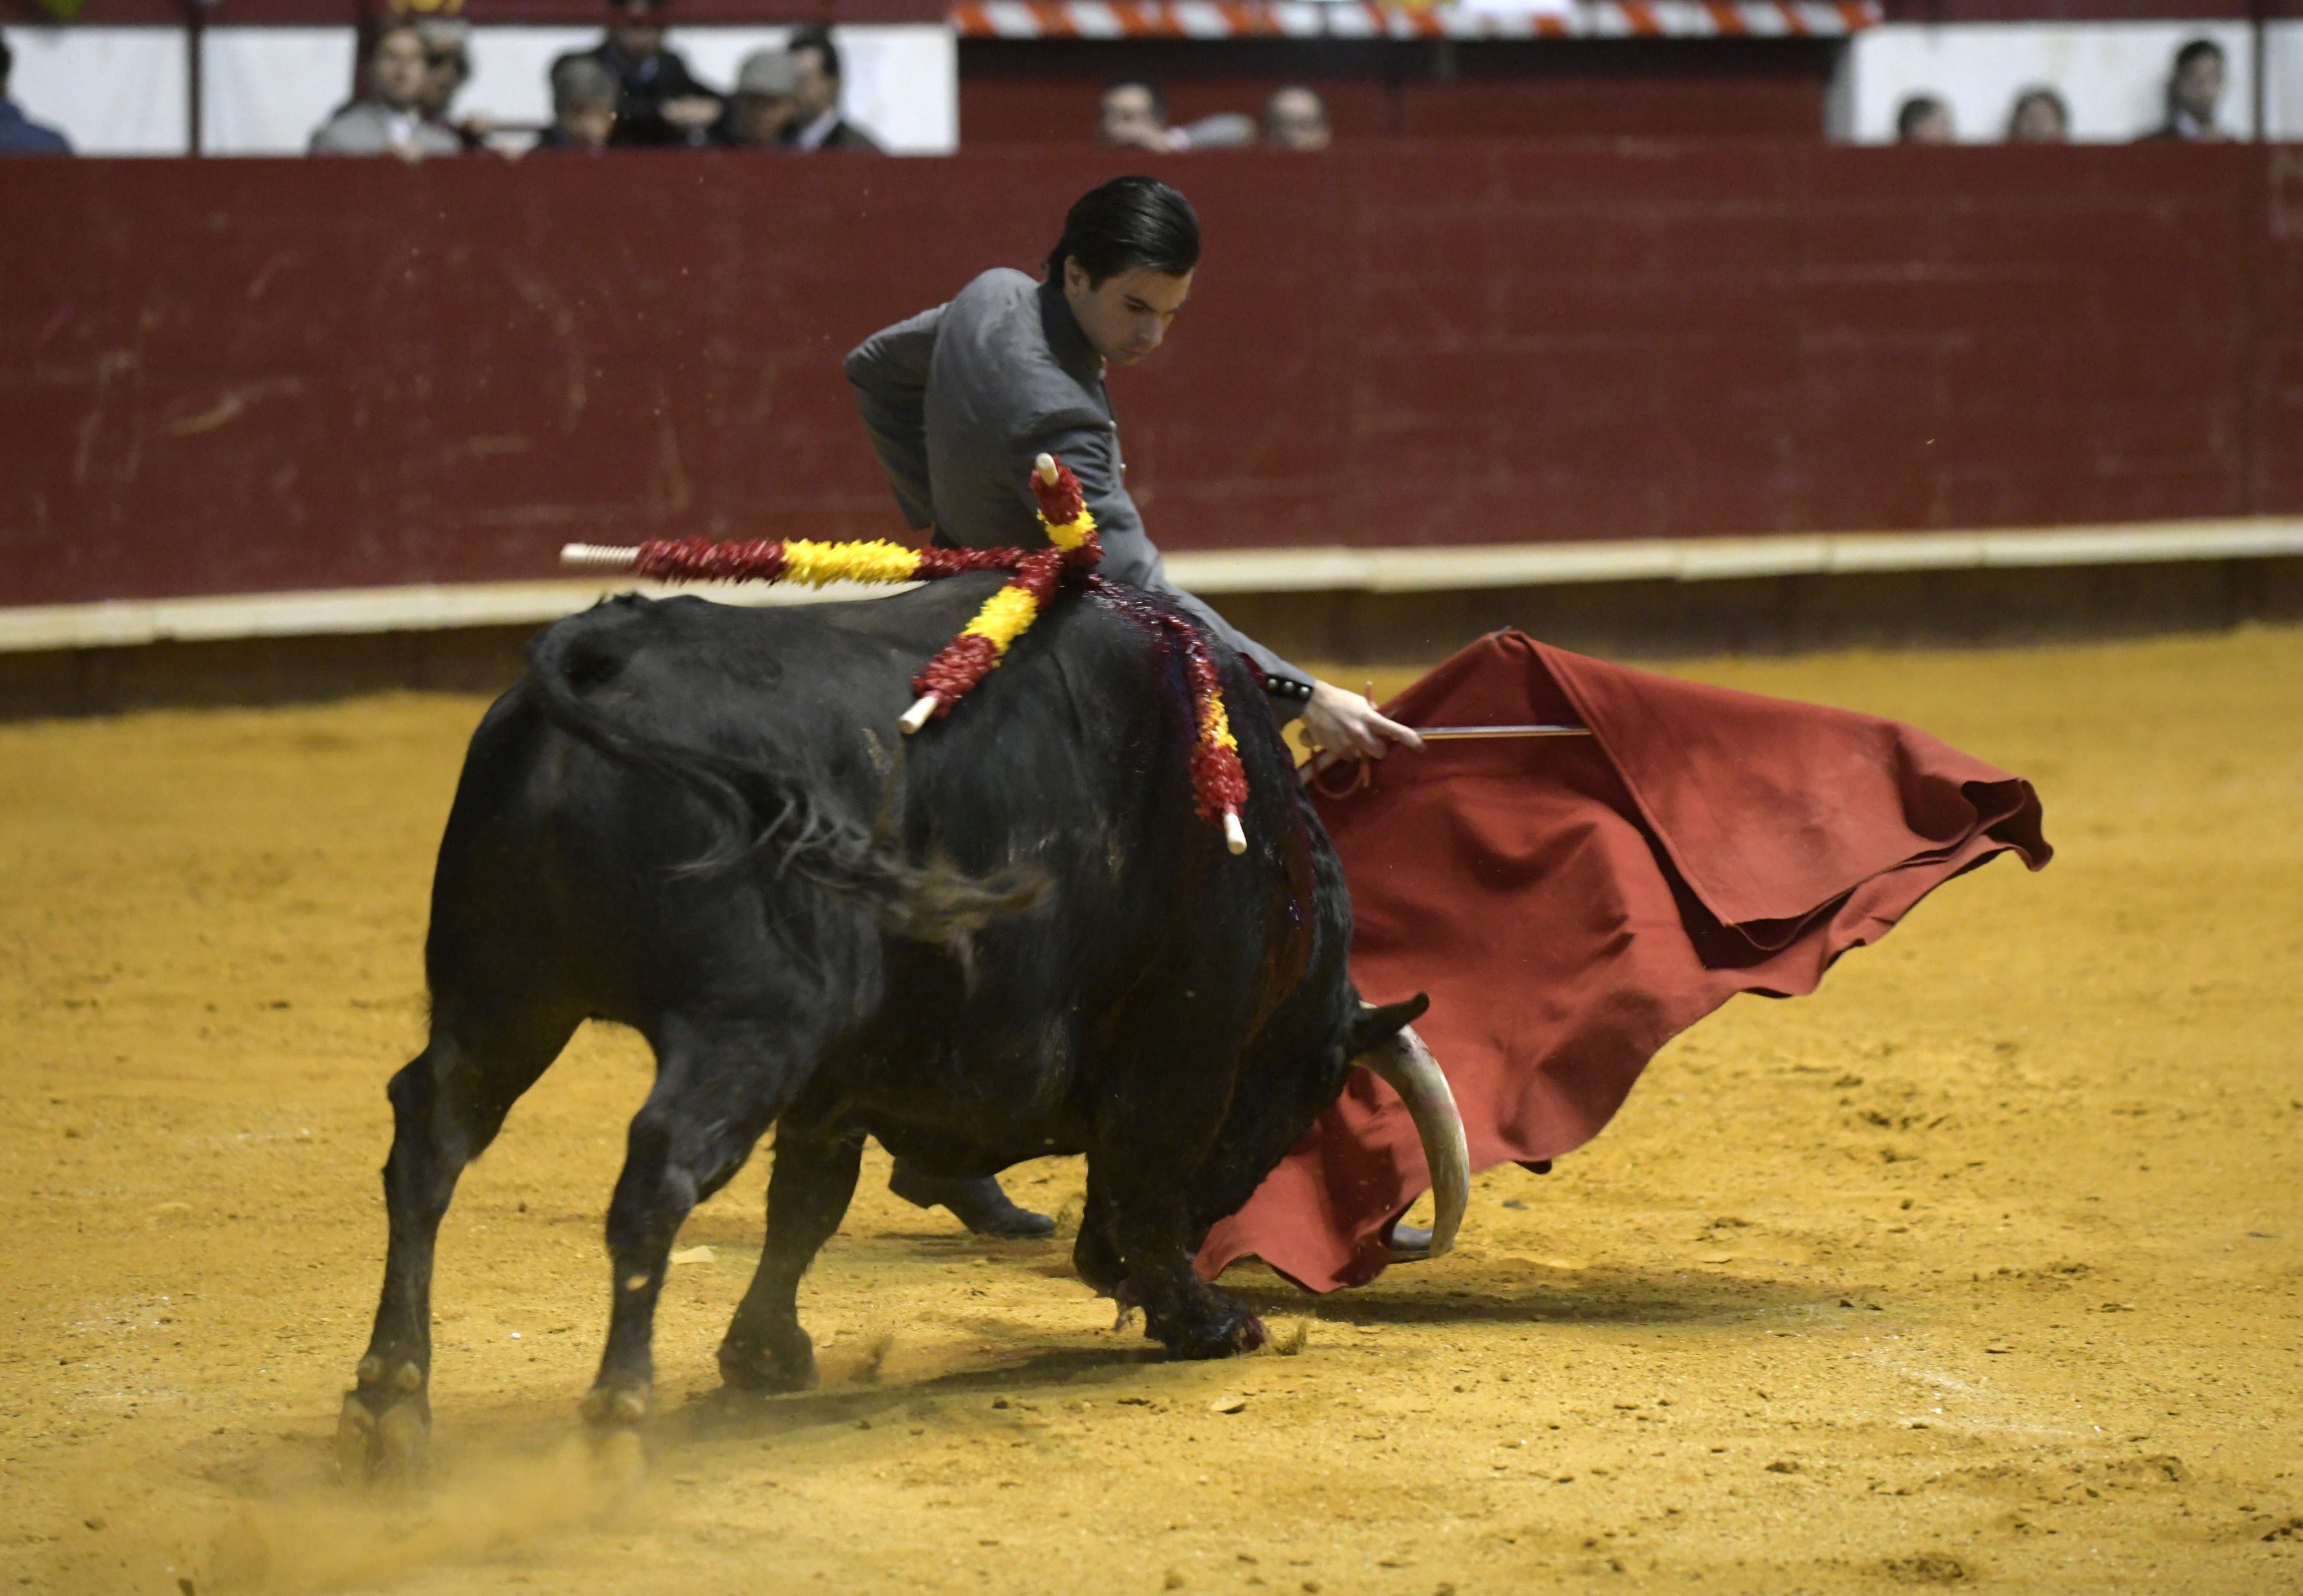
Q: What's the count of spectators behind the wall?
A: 12